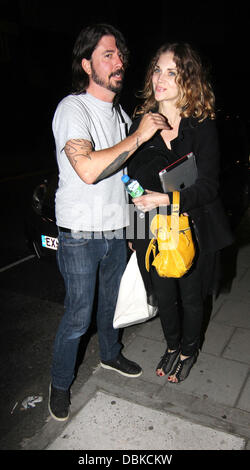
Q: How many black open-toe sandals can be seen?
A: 2